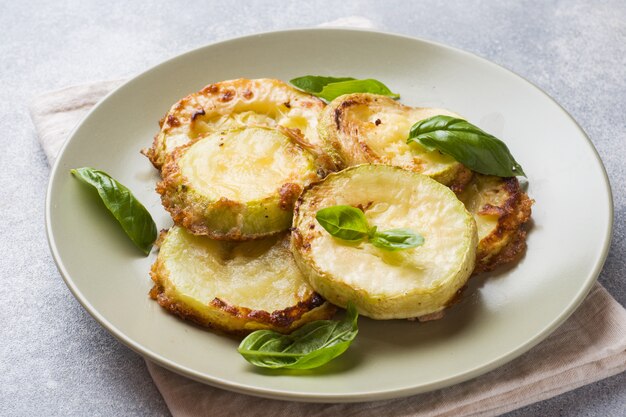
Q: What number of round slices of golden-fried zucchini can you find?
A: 6